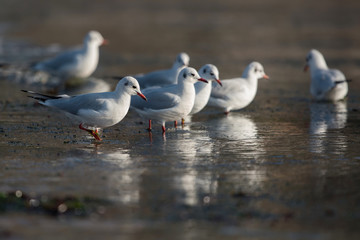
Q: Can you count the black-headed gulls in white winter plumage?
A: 7